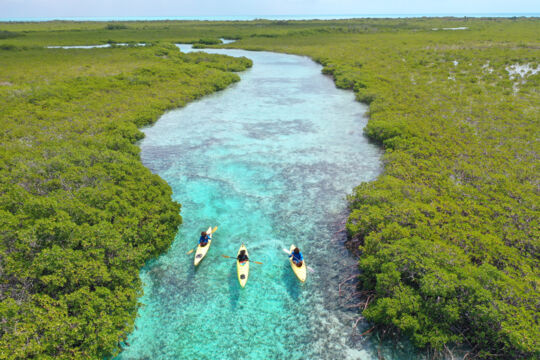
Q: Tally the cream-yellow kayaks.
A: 3